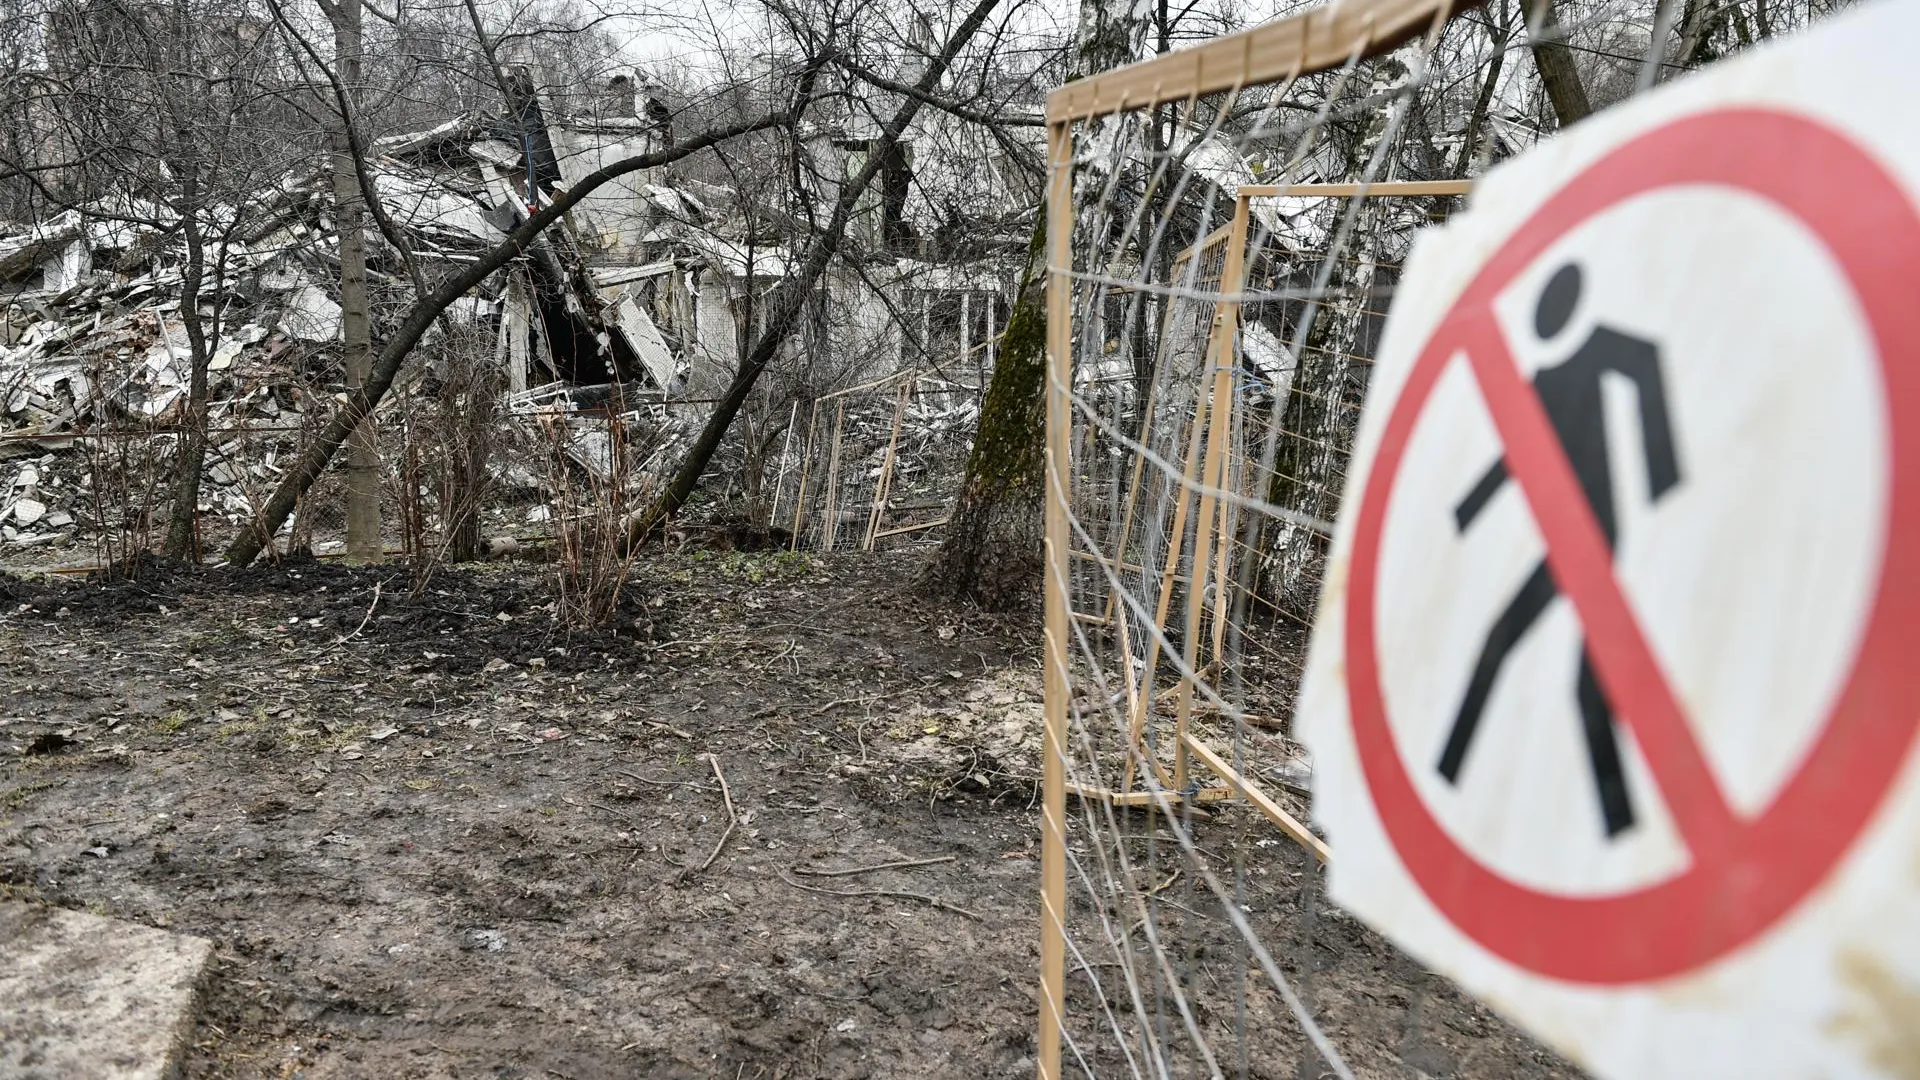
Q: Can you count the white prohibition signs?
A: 1